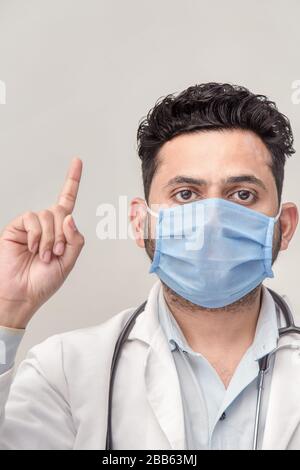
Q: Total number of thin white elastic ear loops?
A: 2